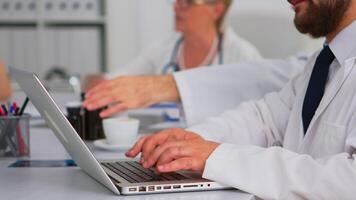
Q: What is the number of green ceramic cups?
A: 0